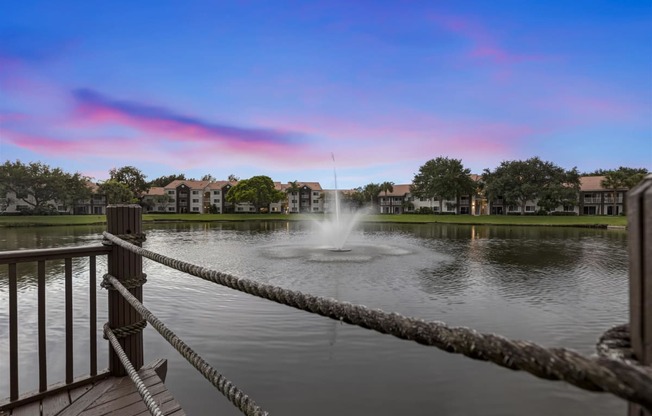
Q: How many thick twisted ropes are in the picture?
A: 3